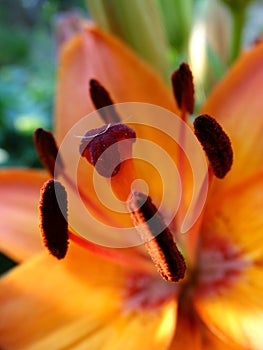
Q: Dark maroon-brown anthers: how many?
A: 6